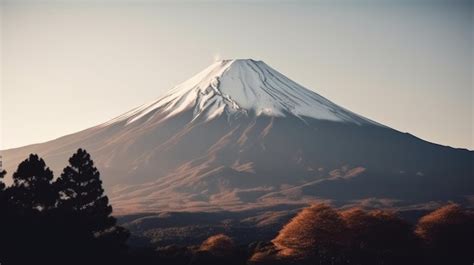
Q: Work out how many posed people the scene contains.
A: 0